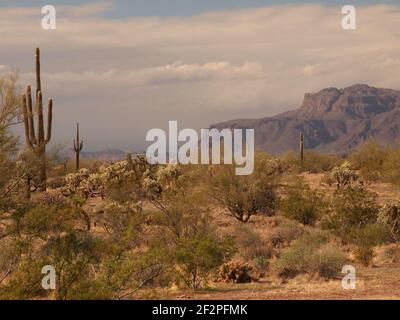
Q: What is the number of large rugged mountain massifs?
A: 1